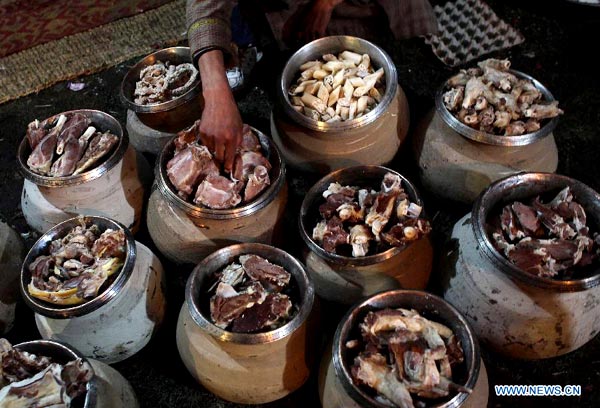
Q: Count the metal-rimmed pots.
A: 11